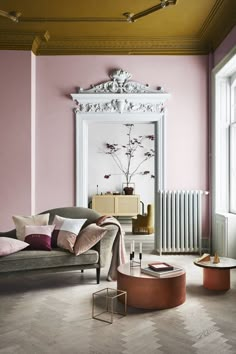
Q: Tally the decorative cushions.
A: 5